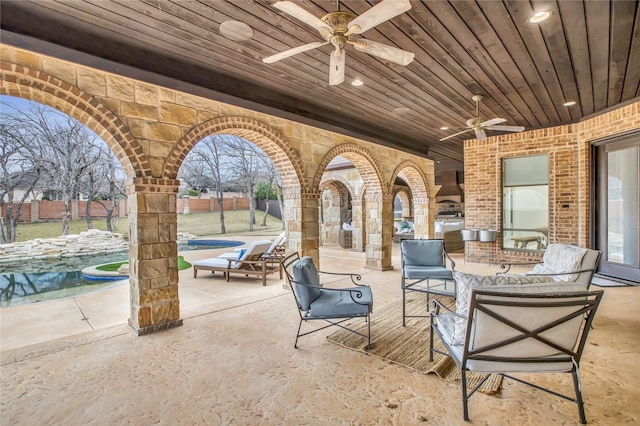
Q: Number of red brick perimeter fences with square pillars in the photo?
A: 1